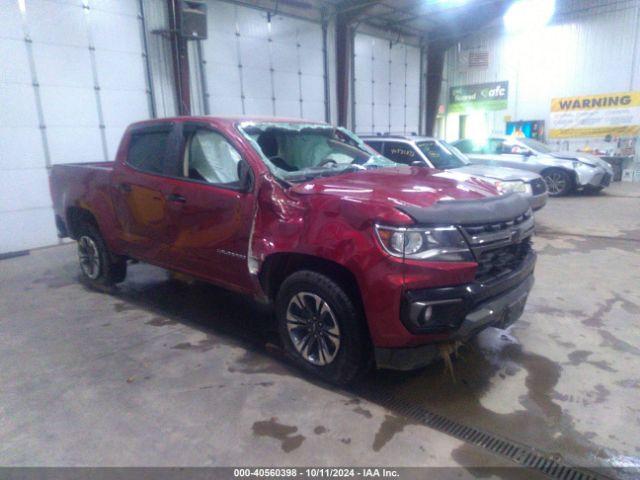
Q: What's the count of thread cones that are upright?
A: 0